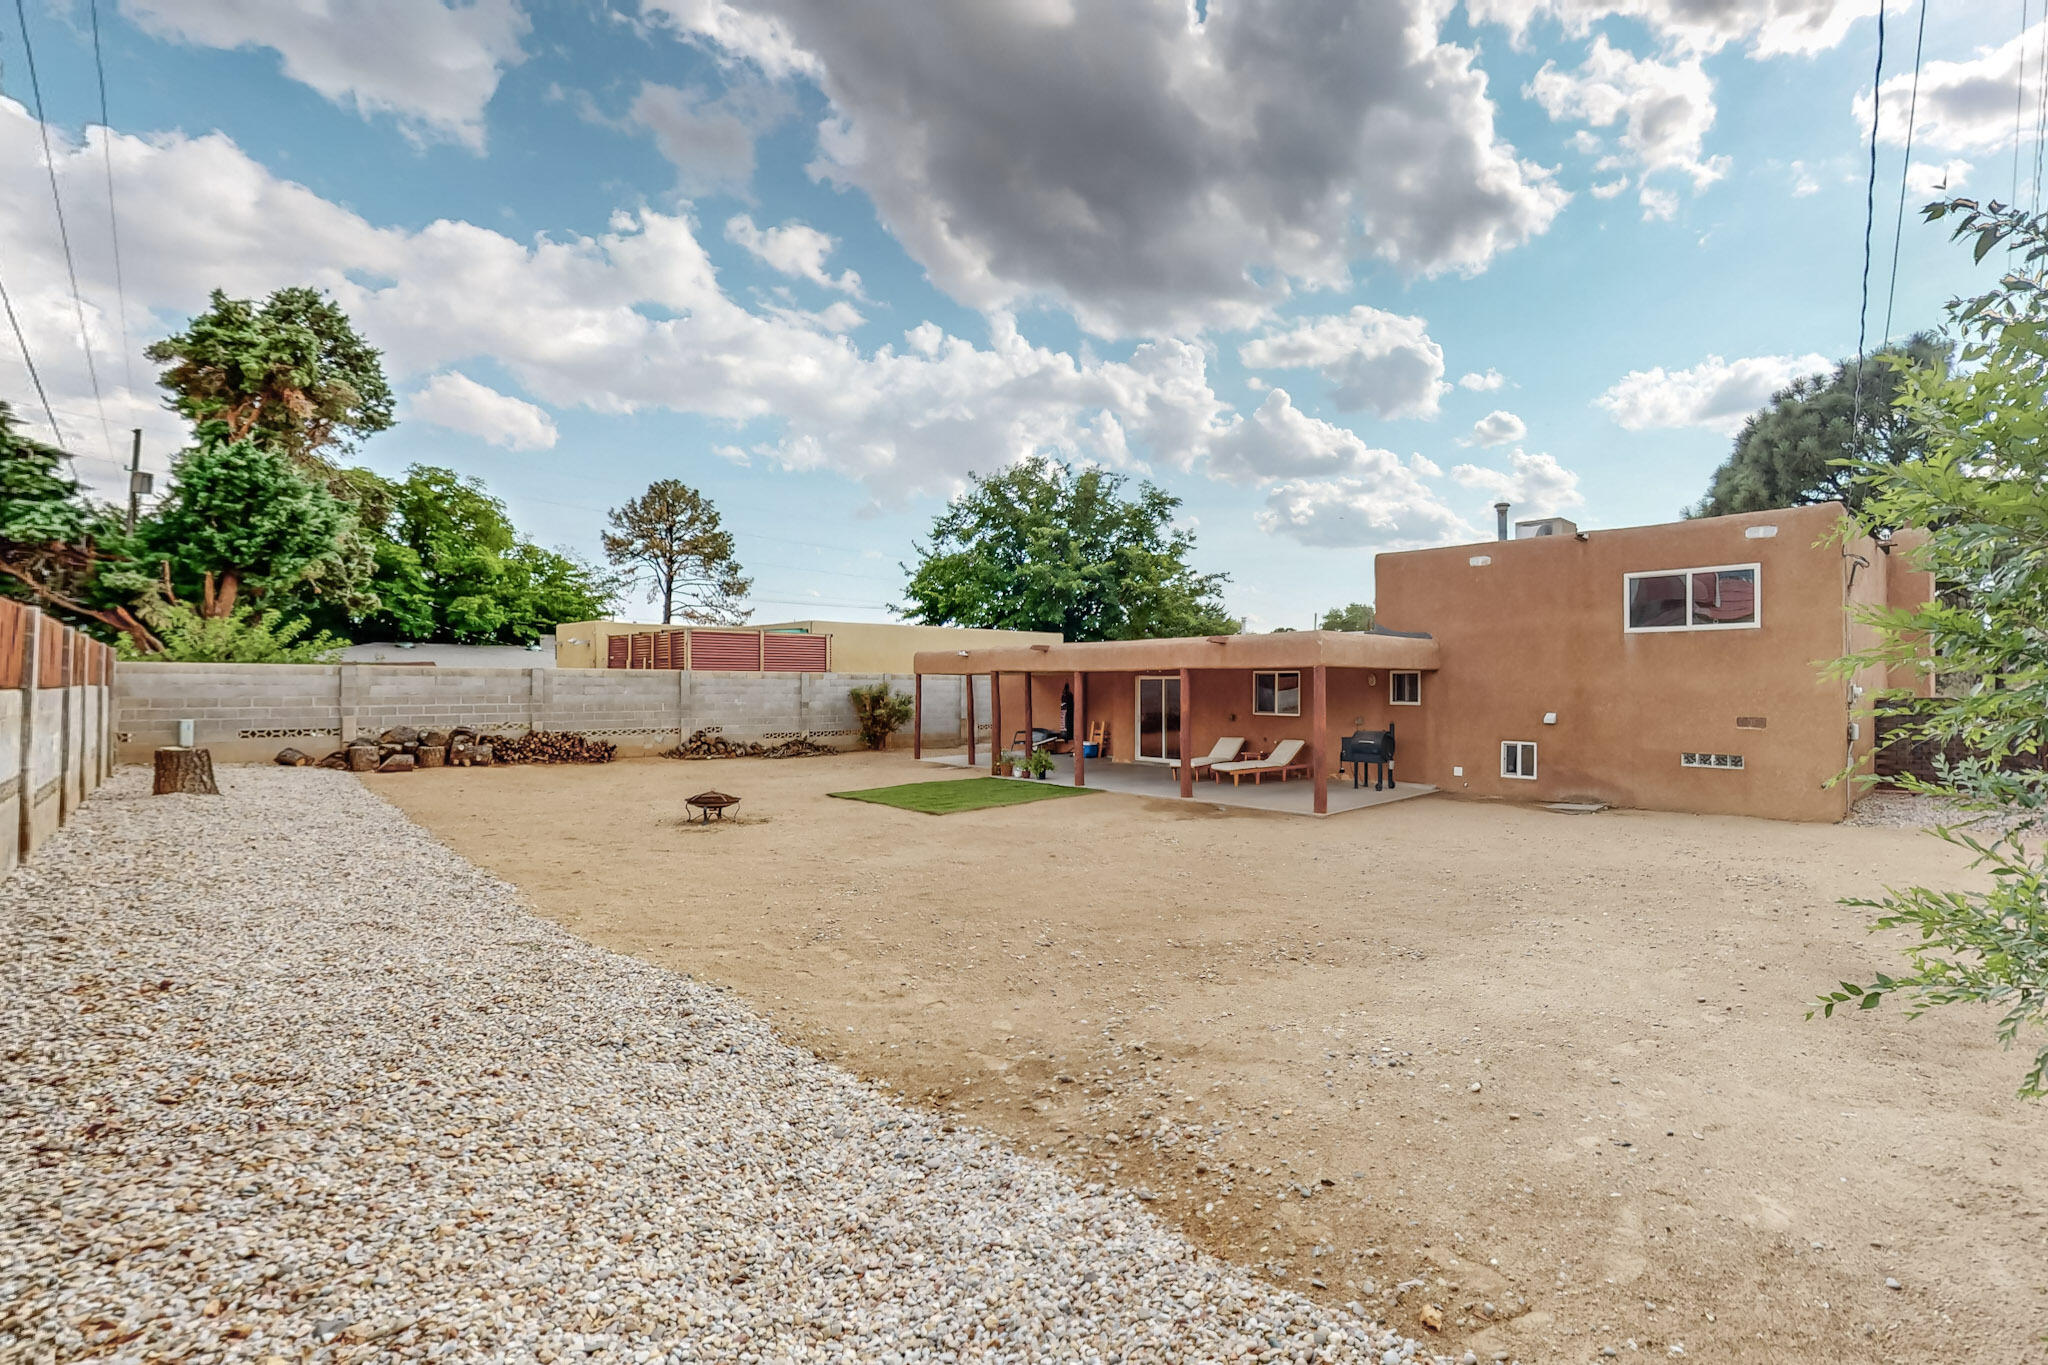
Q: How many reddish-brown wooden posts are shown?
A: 7